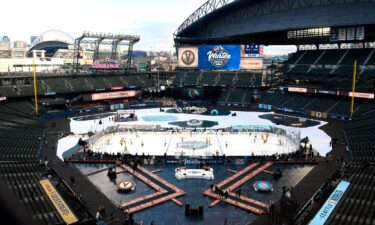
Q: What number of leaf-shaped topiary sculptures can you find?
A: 0